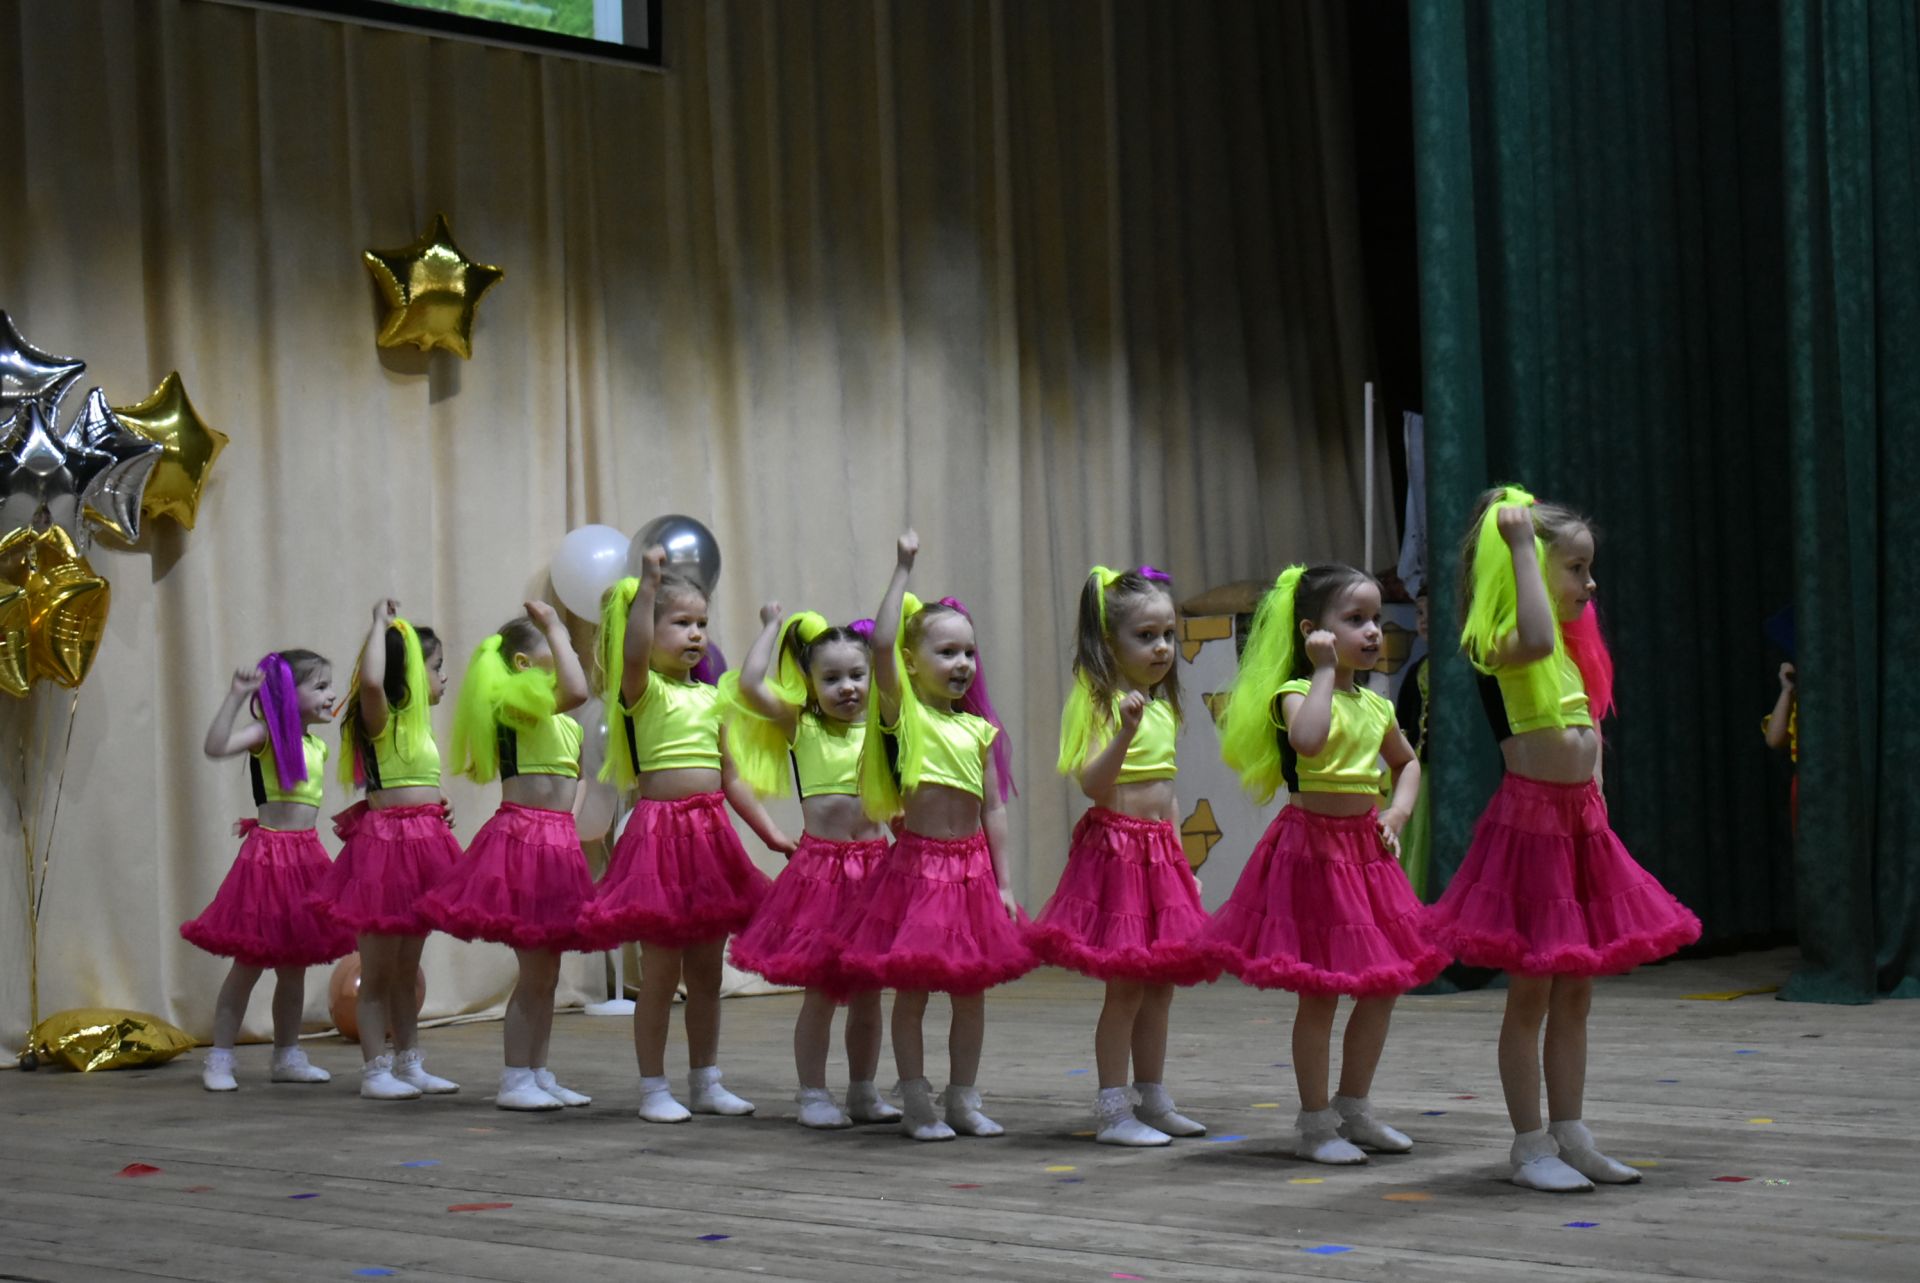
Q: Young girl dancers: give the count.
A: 9